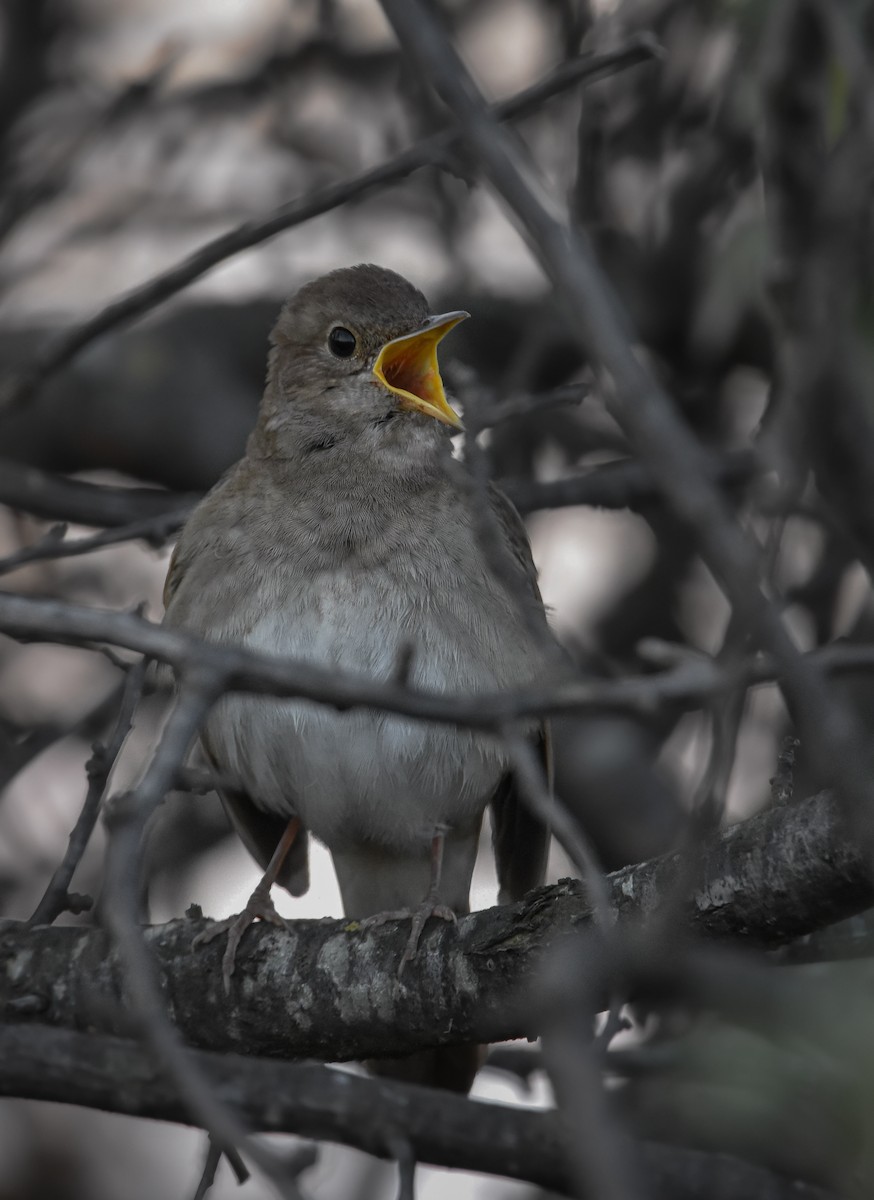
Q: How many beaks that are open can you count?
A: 1